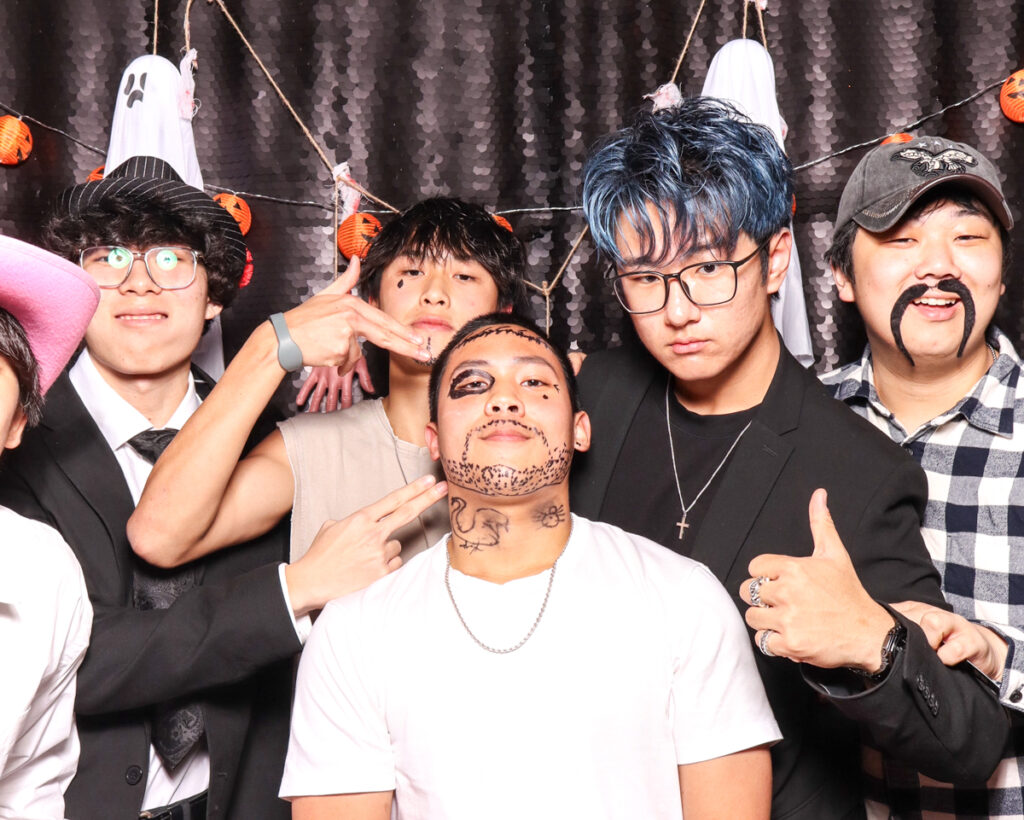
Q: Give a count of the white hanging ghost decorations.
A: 2